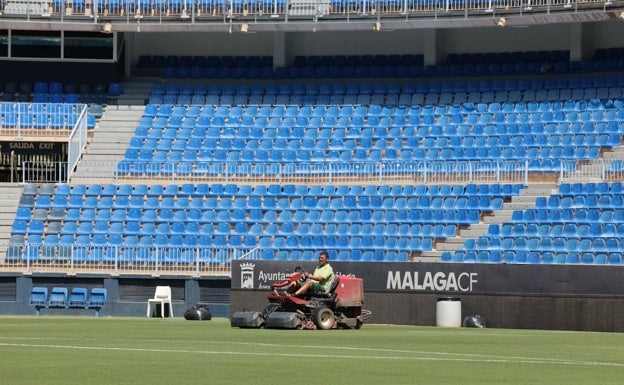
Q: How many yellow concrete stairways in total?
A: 0